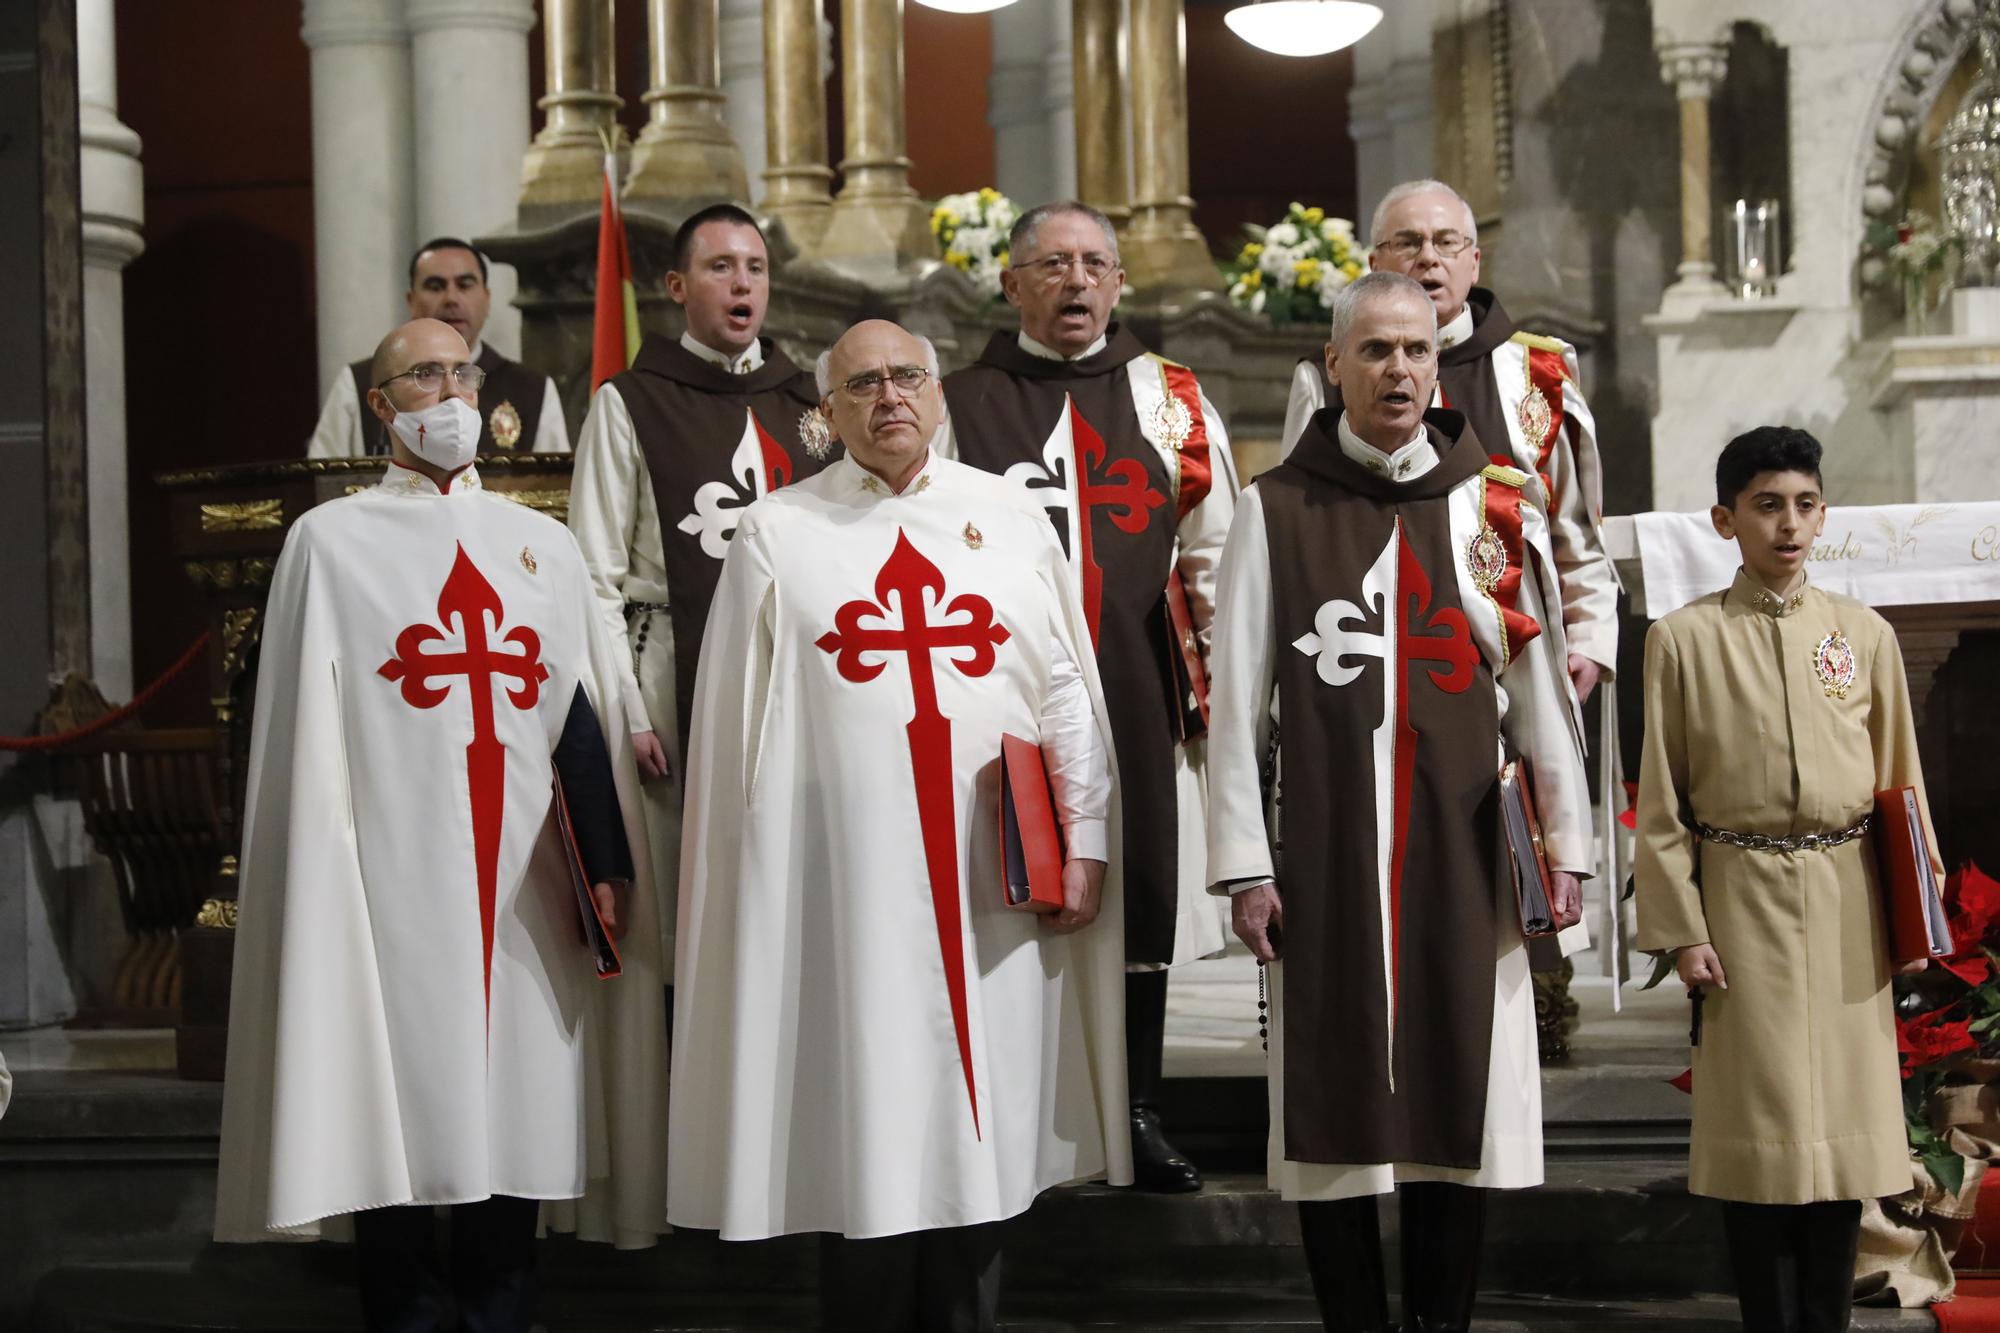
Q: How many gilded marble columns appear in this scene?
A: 6